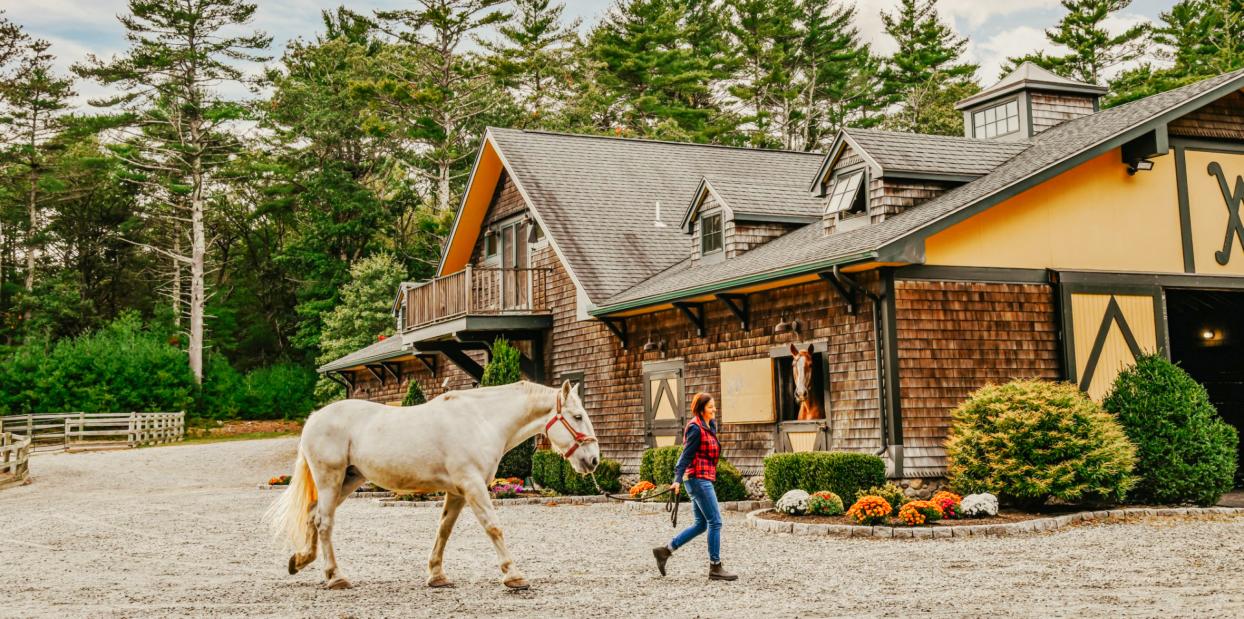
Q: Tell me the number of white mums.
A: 2